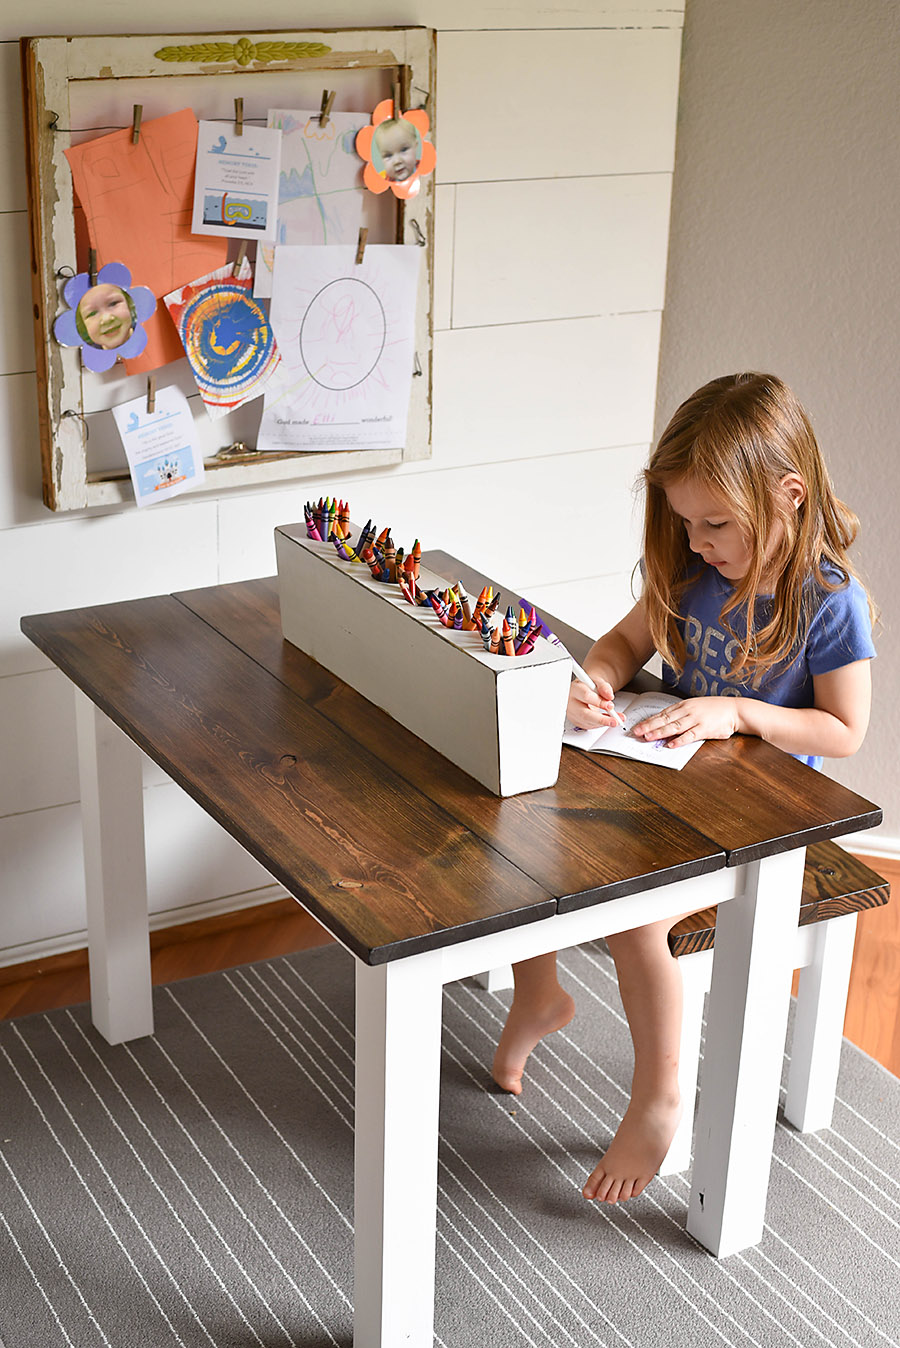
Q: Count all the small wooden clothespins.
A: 8